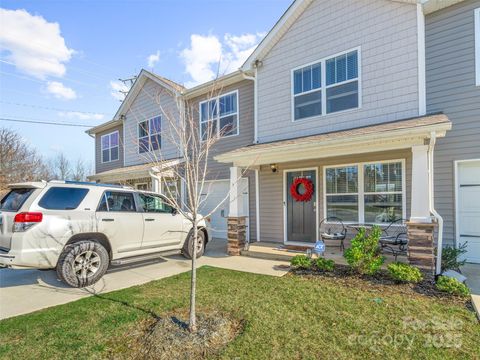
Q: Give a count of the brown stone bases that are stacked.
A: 2